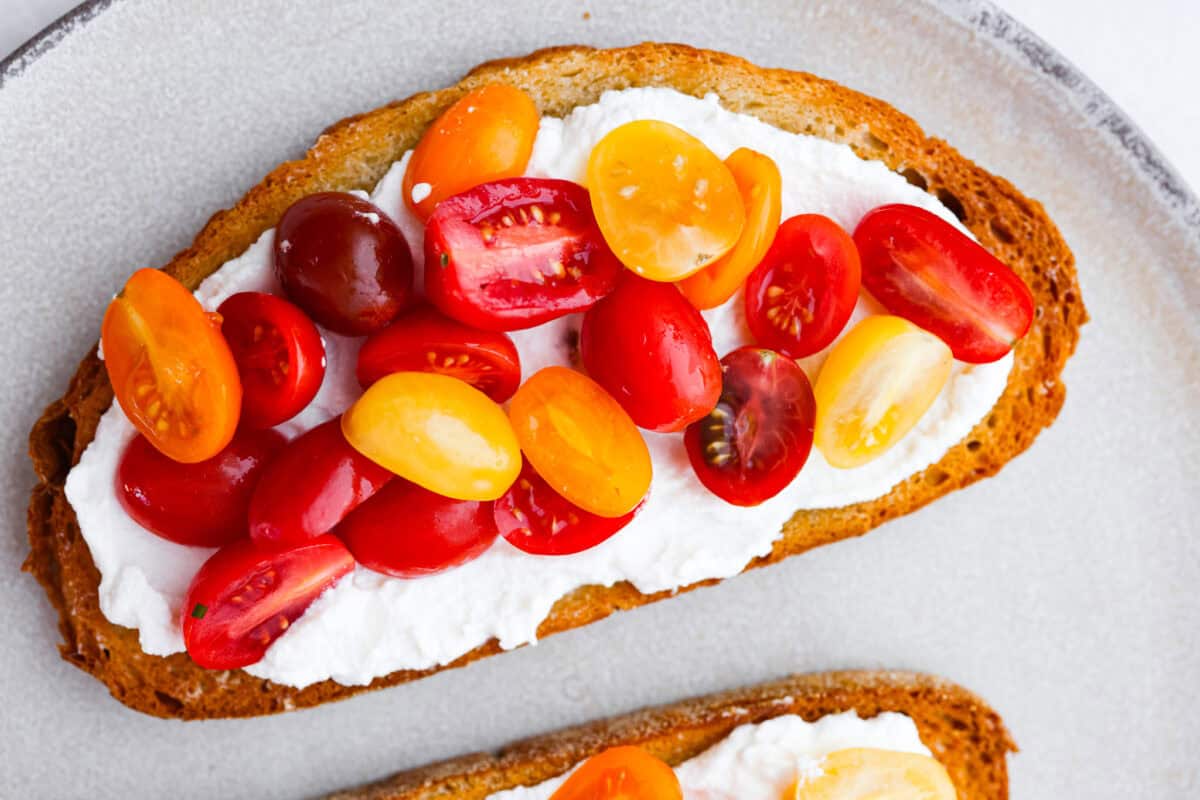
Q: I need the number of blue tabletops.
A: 0